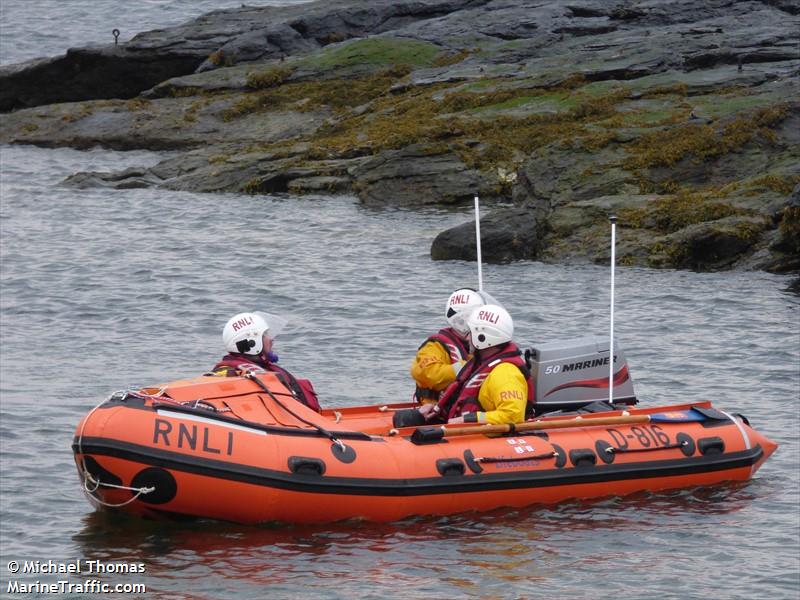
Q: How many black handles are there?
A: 4